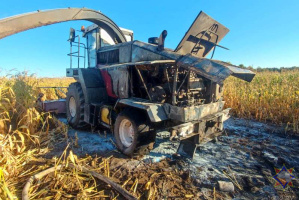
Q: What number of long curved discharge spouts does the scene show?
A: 1